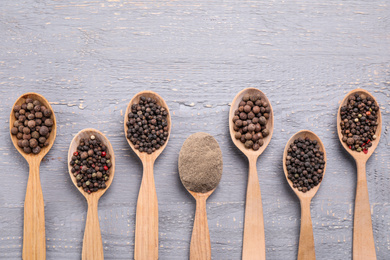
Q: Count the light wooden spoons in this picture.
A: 7